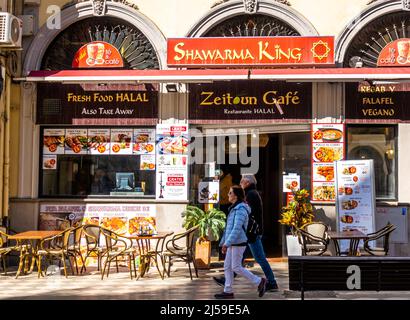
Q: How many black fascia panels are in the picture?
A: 3